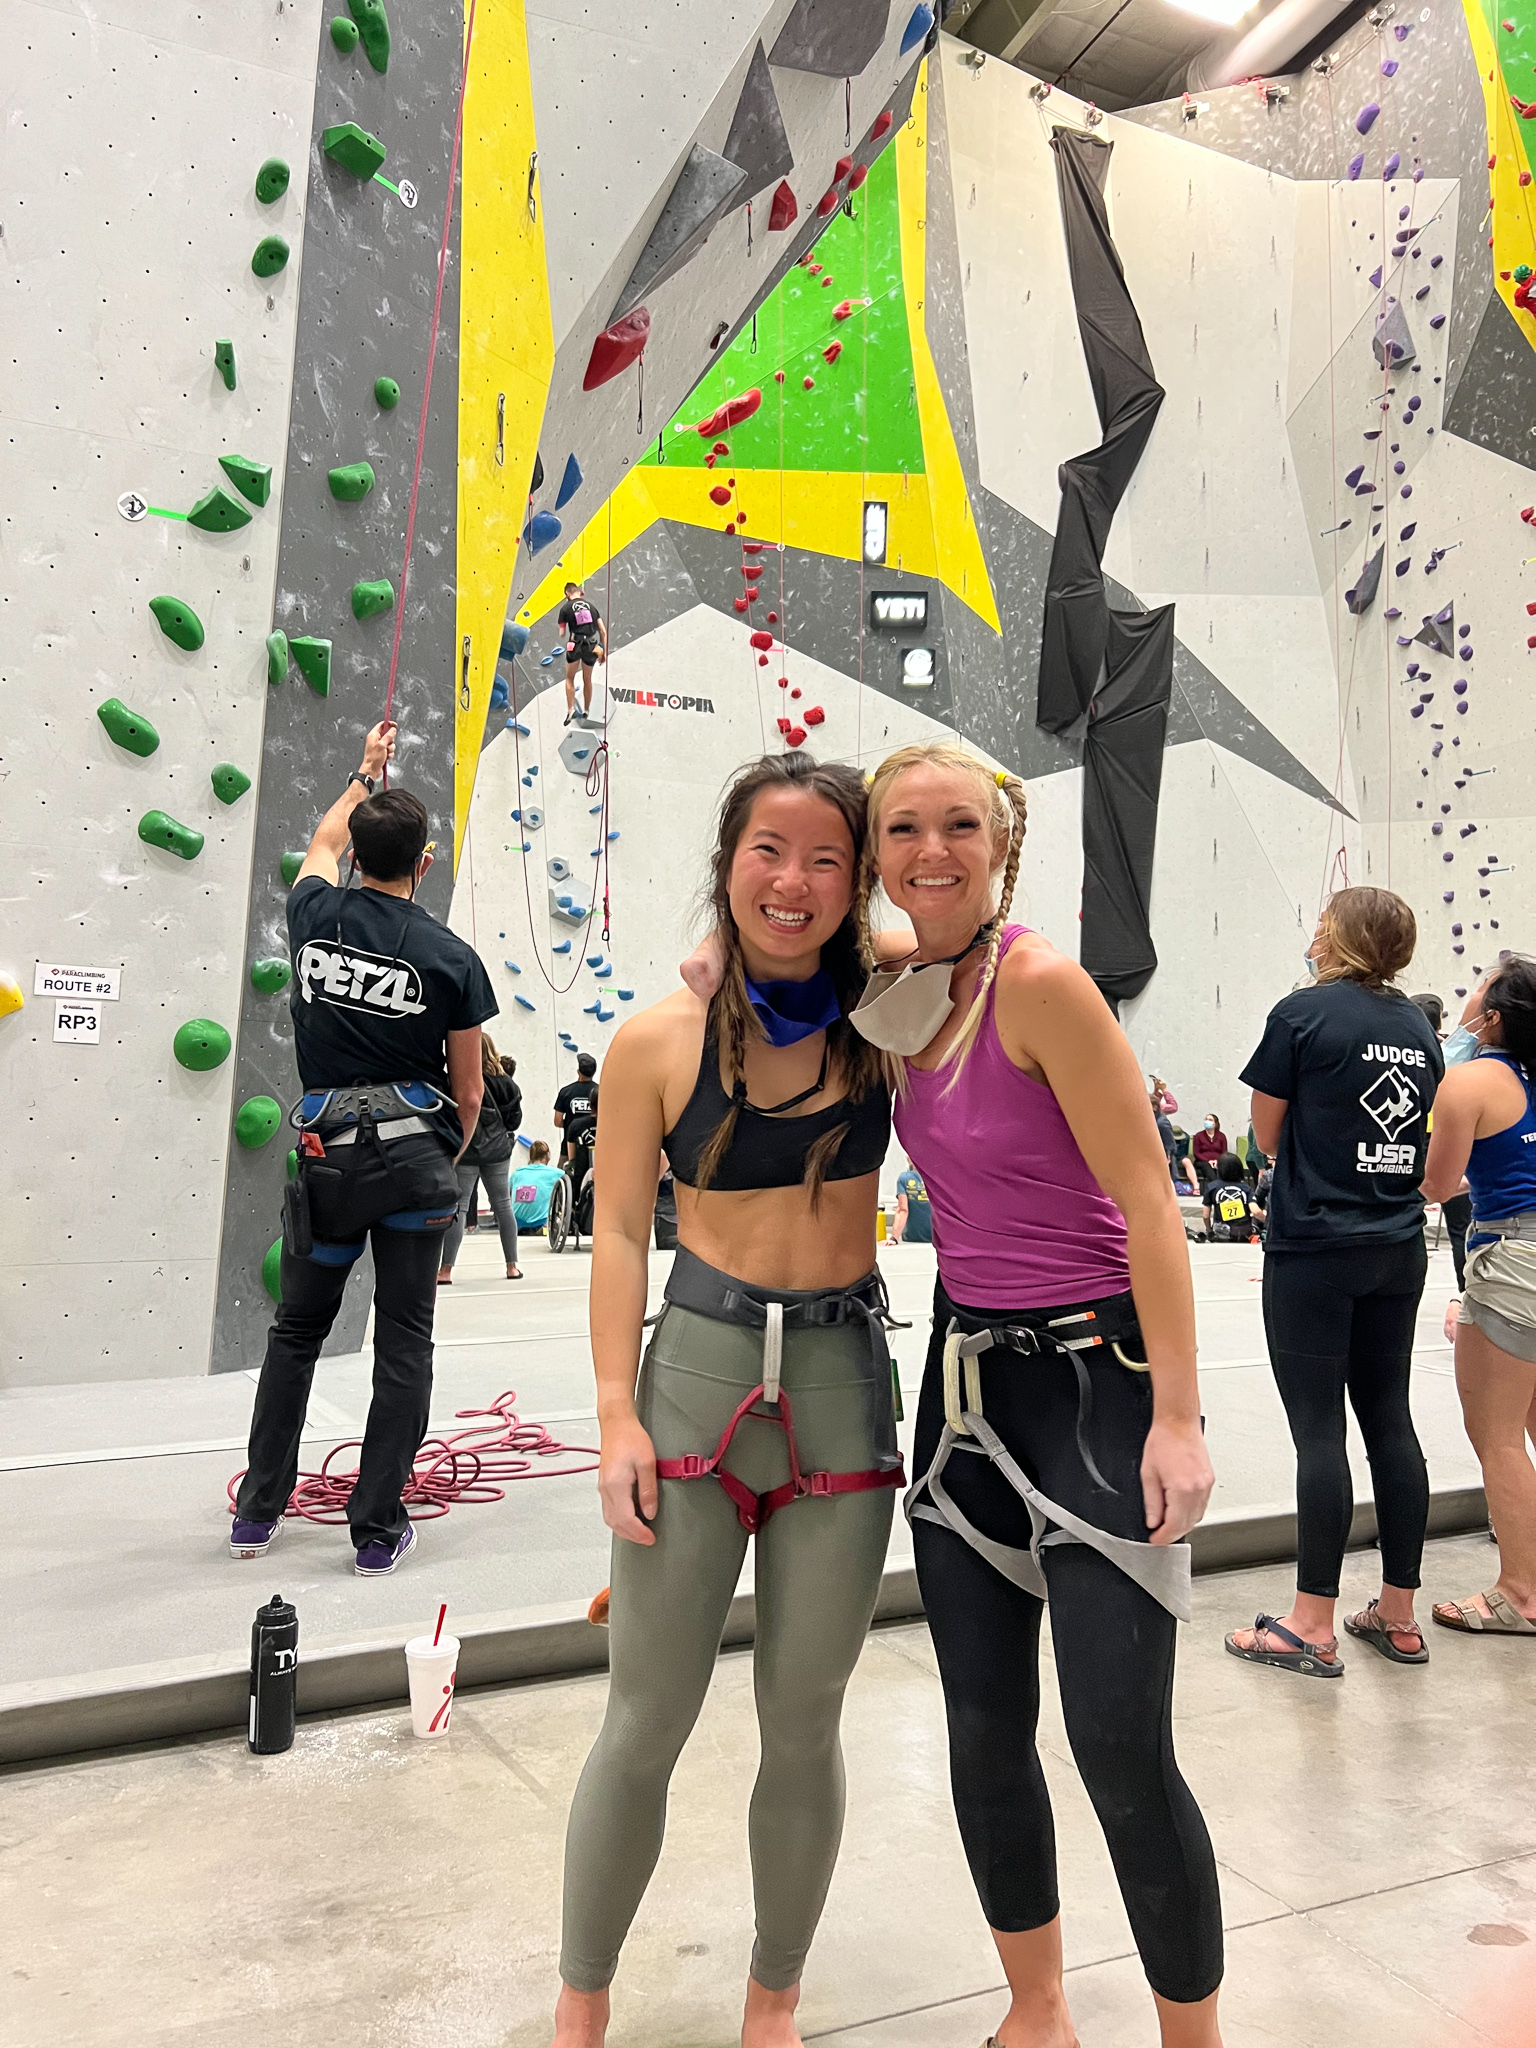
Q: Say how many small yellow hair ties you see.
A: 2